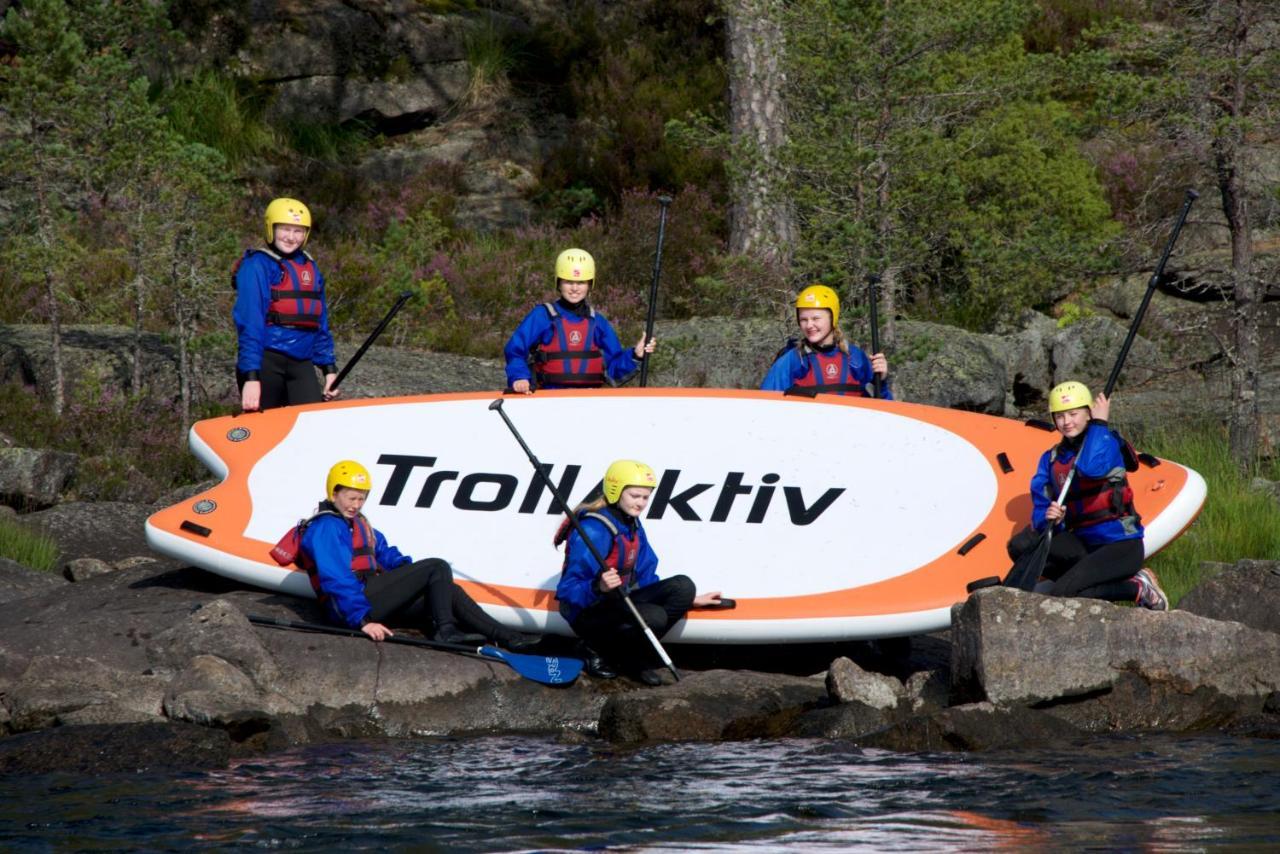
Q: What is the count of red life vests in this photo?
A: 6